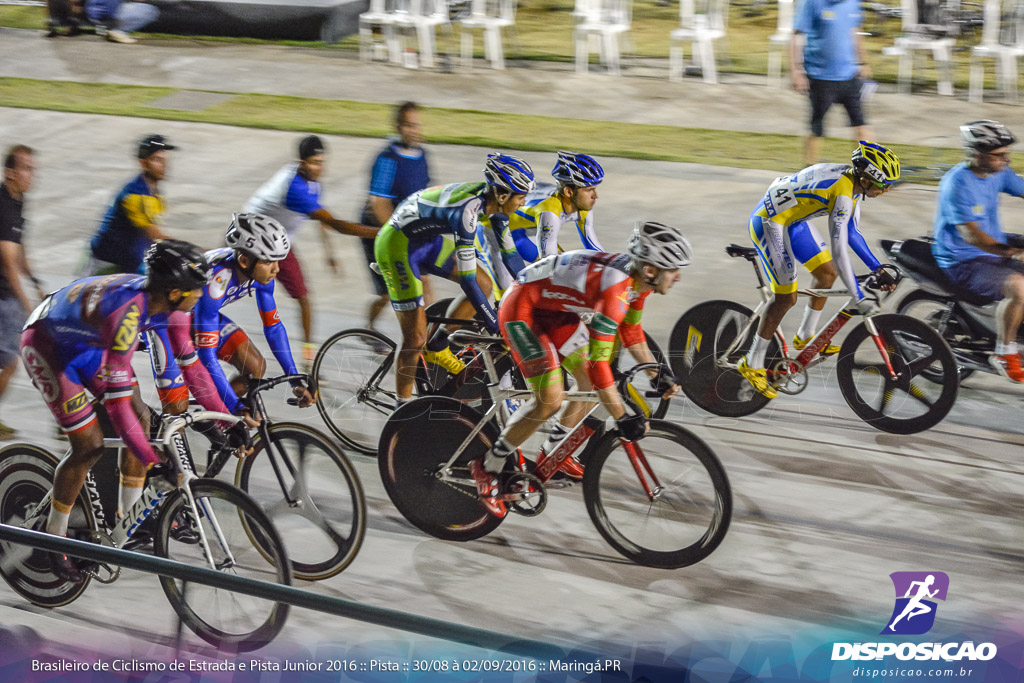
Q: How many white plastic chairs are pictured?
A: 8